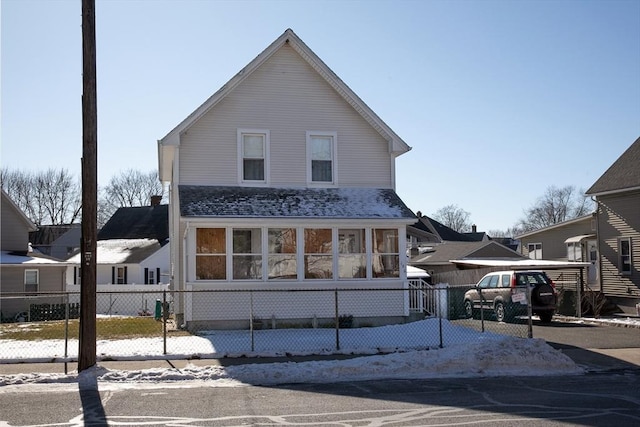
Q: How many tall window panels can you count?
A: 6